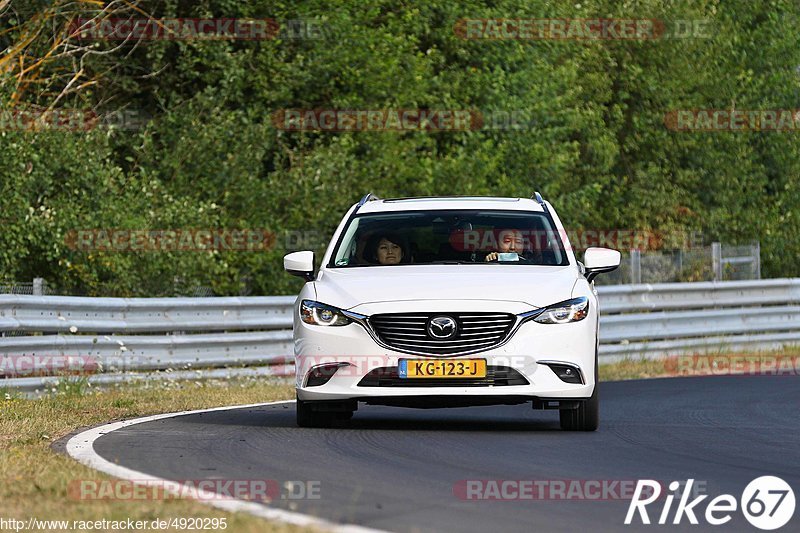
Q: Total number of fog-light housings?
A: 2